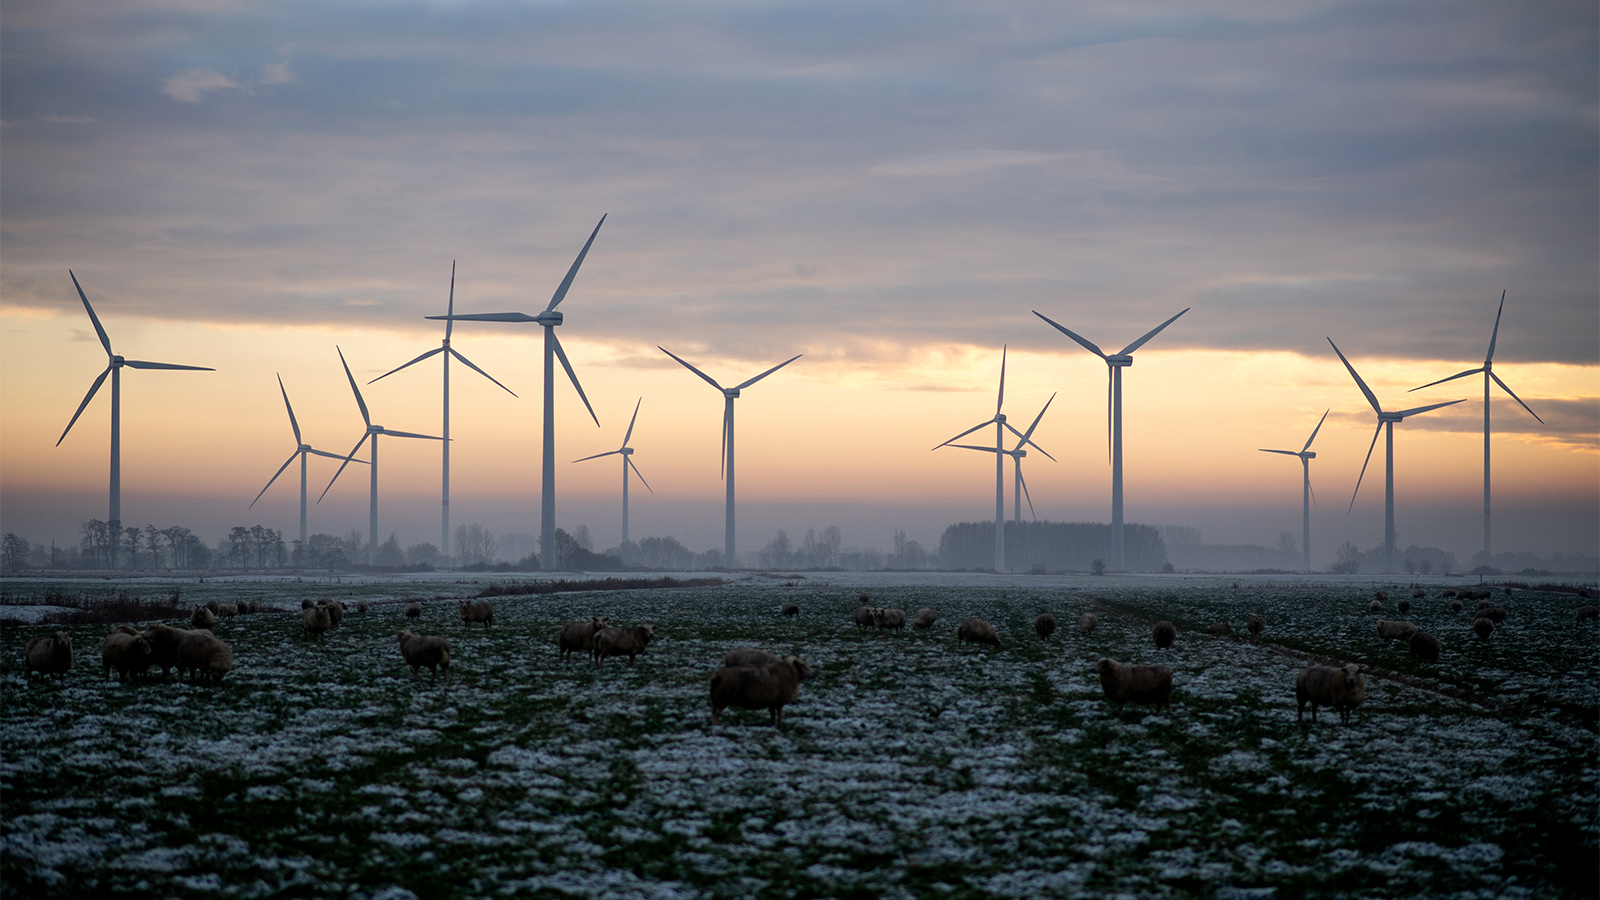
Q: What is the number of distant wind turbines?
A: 13